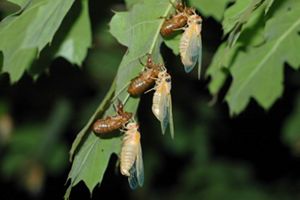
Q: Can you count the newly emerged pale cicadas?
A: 3